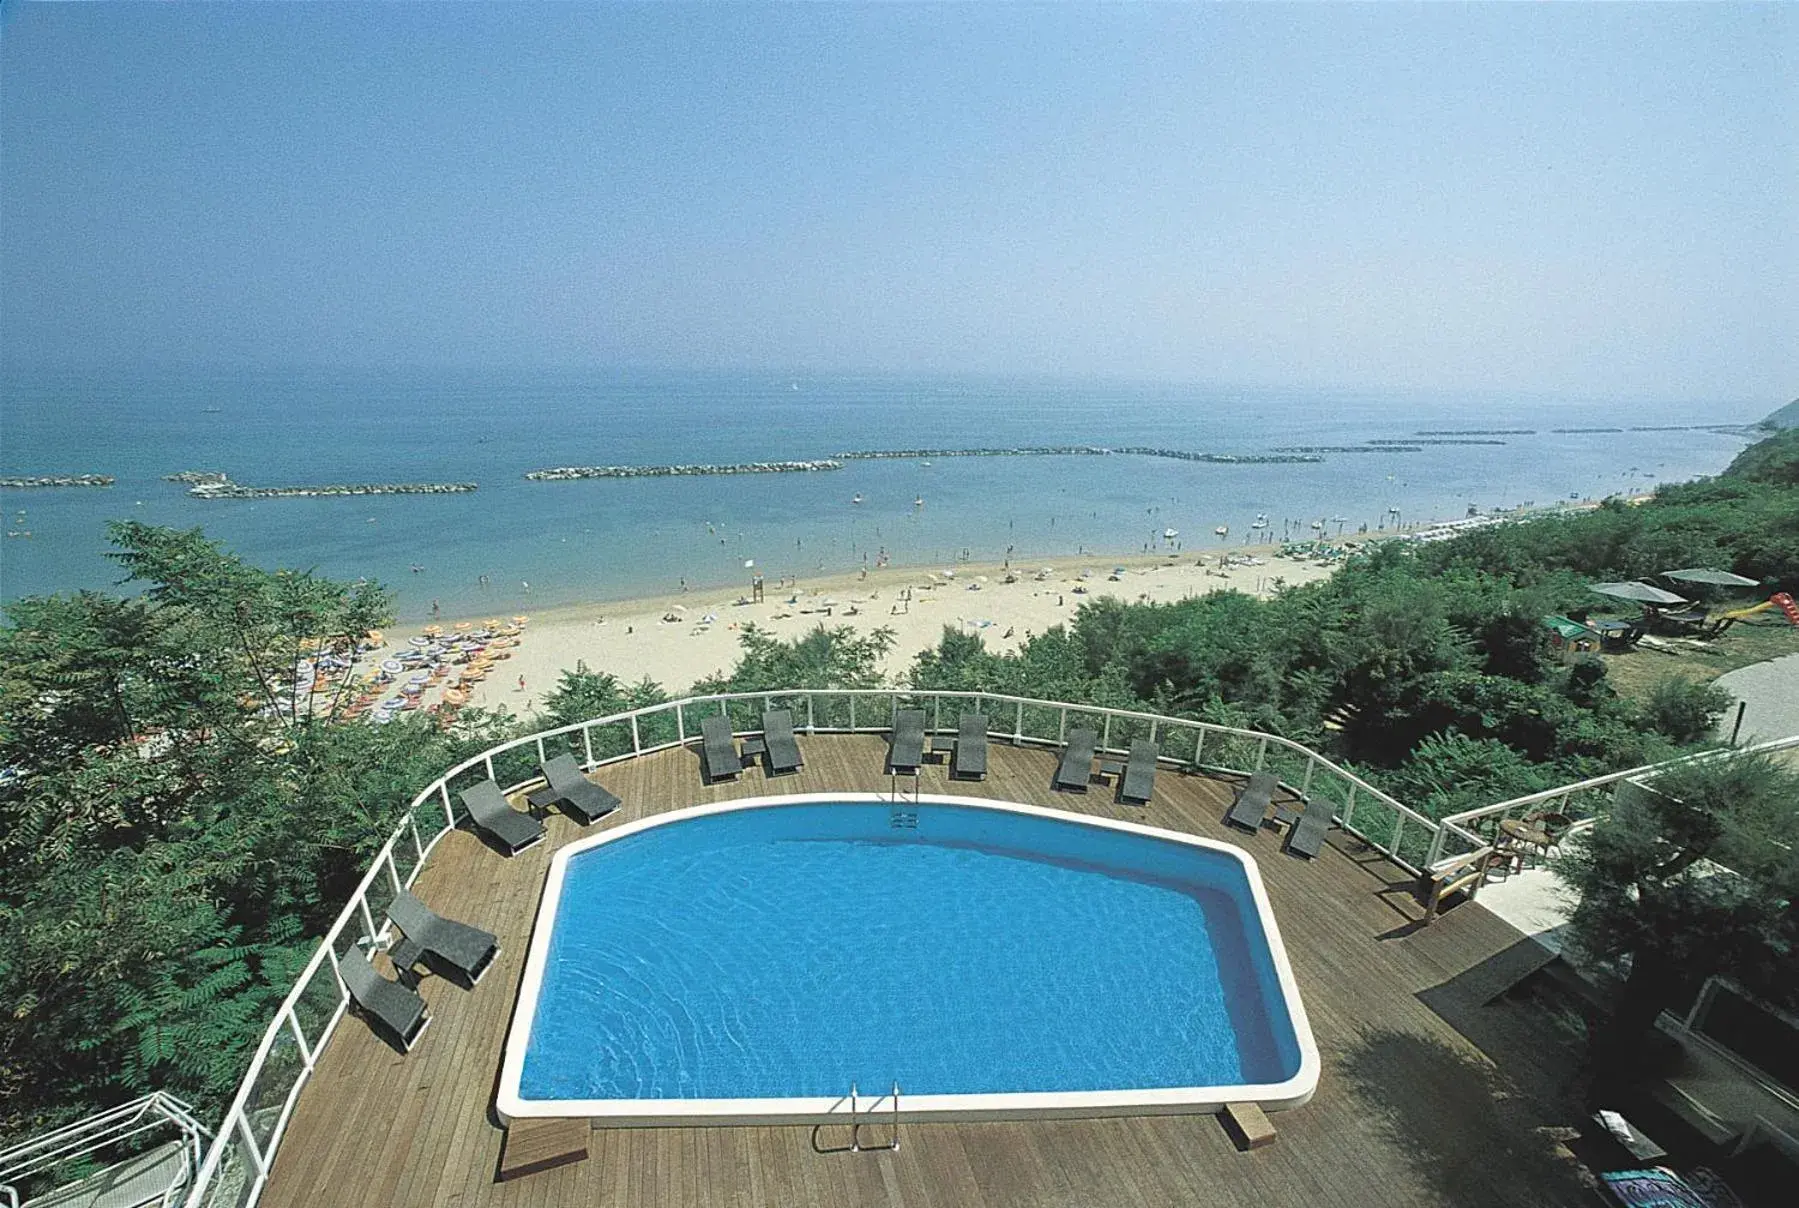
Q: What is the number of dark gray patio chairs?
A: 12